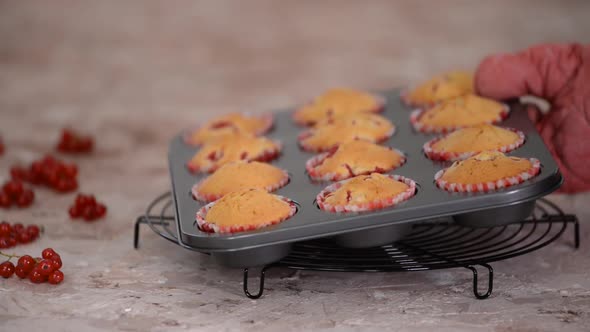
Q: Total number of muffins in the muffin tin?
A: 12